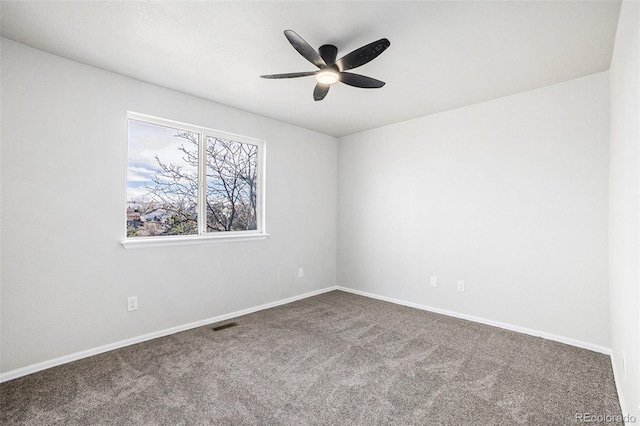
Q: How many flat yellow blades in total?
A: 0